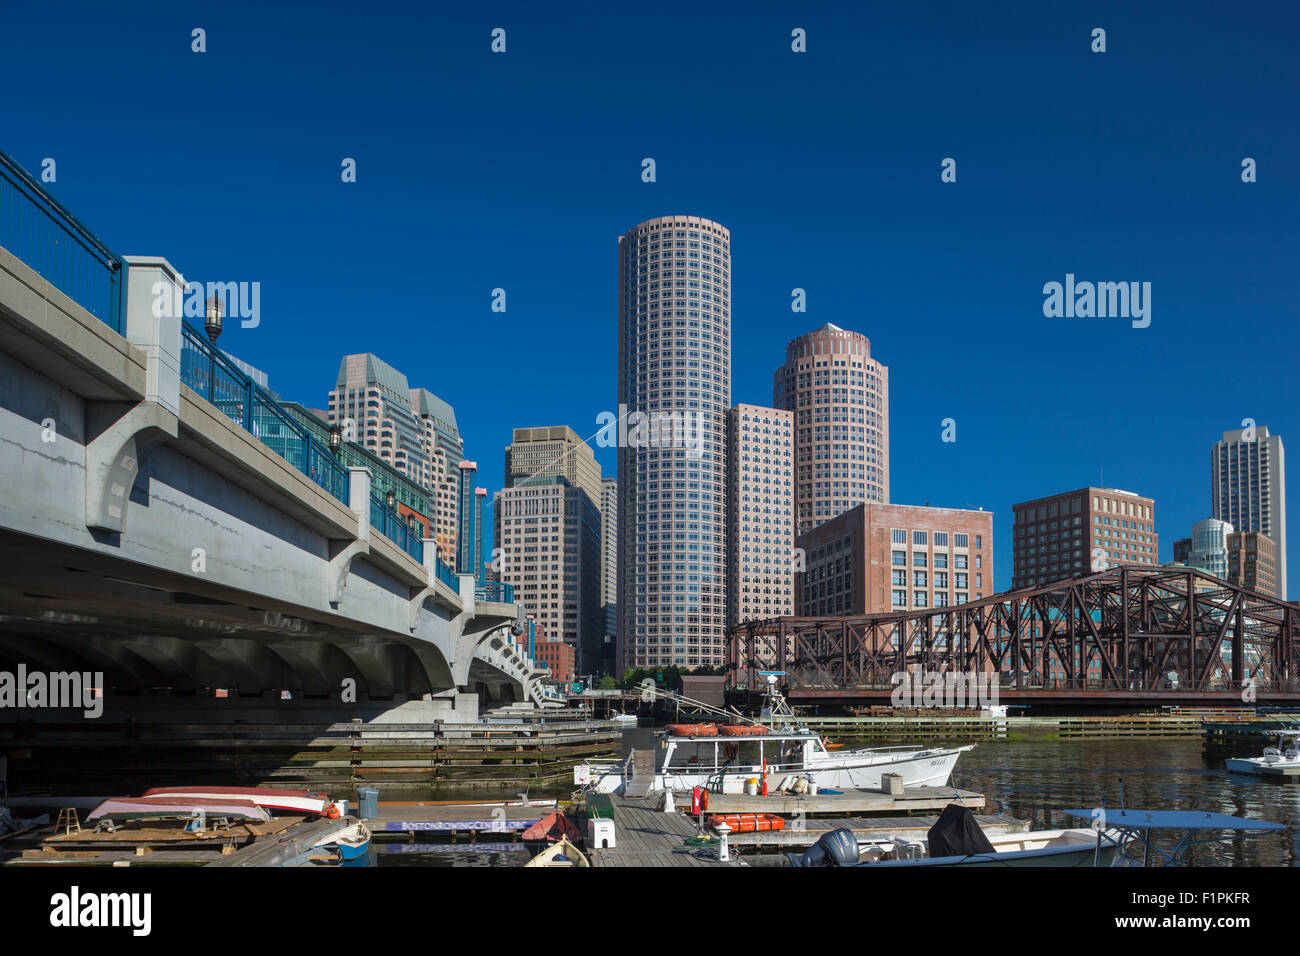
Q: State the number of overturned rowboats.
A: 2